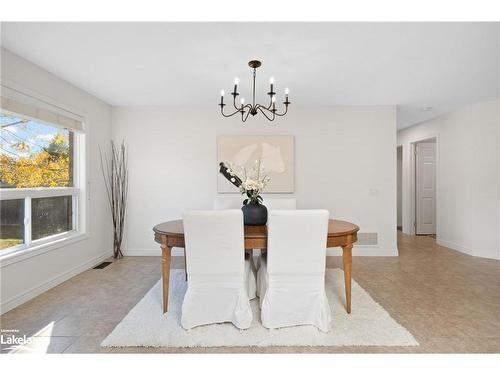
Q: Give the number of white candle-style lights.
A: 6